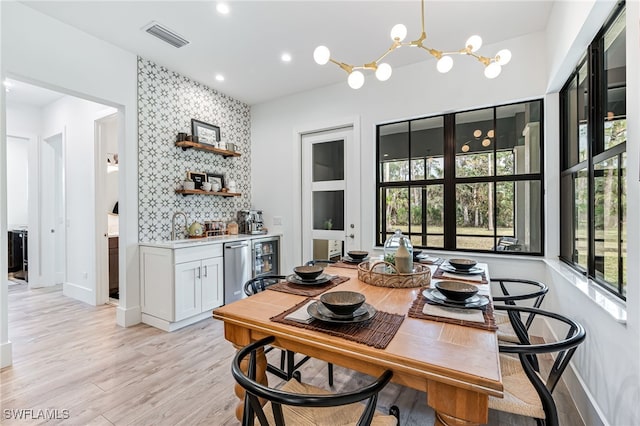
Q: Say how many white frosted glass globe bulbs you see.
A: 8